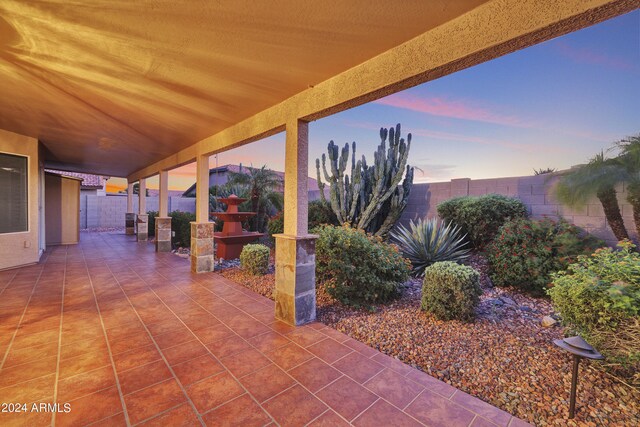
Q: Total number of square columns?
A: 5